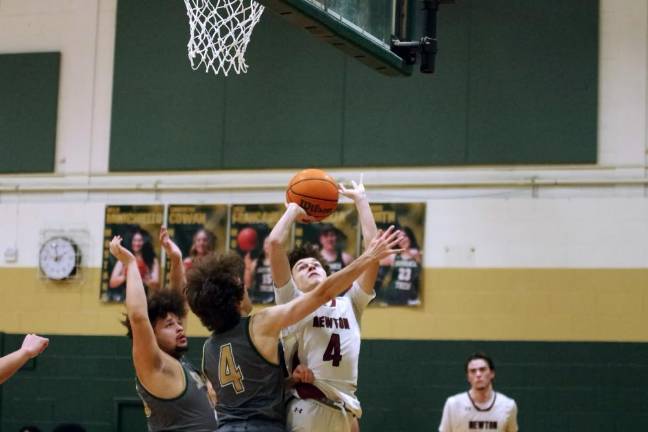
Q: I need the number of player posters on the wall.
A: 5